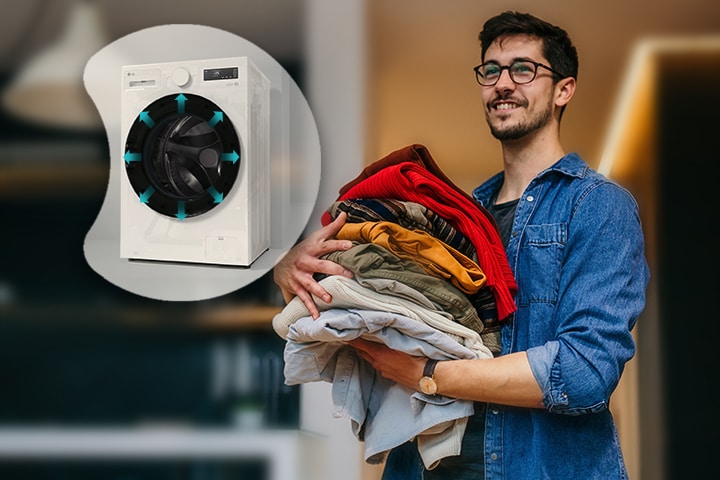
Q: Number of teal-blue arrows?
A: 8